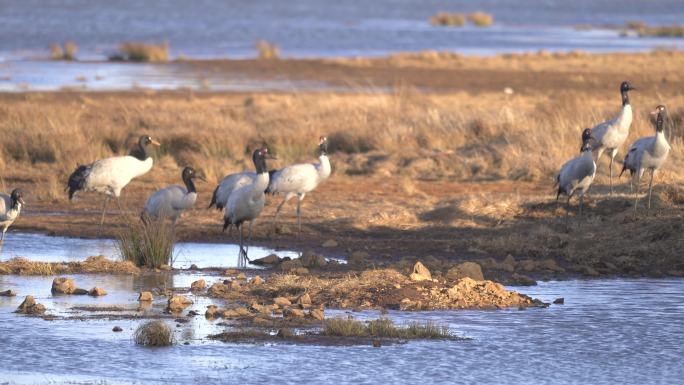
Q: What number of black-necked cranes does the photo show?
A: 9